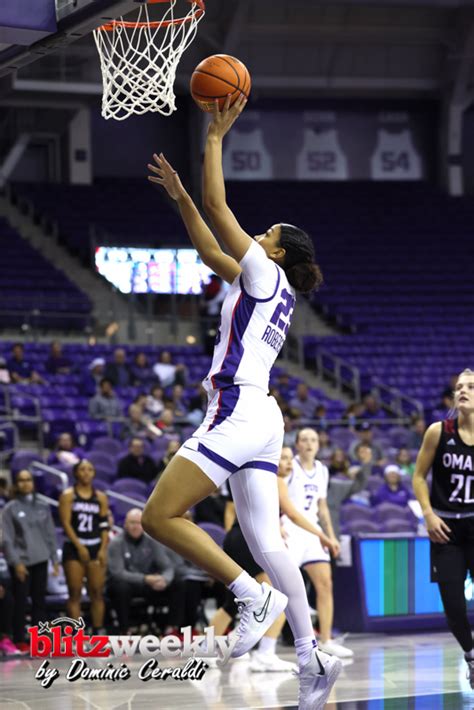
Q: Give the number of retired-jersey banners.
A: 3